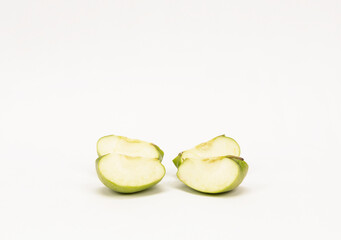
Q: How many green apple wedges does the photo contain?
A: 4